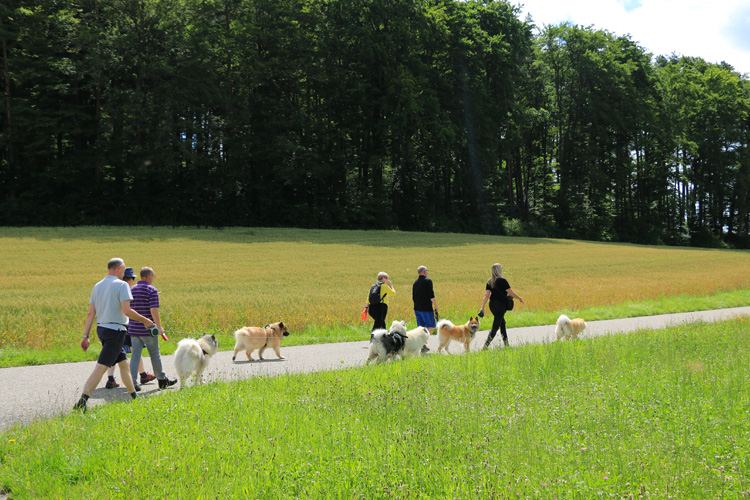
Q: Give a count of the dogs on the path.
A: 6